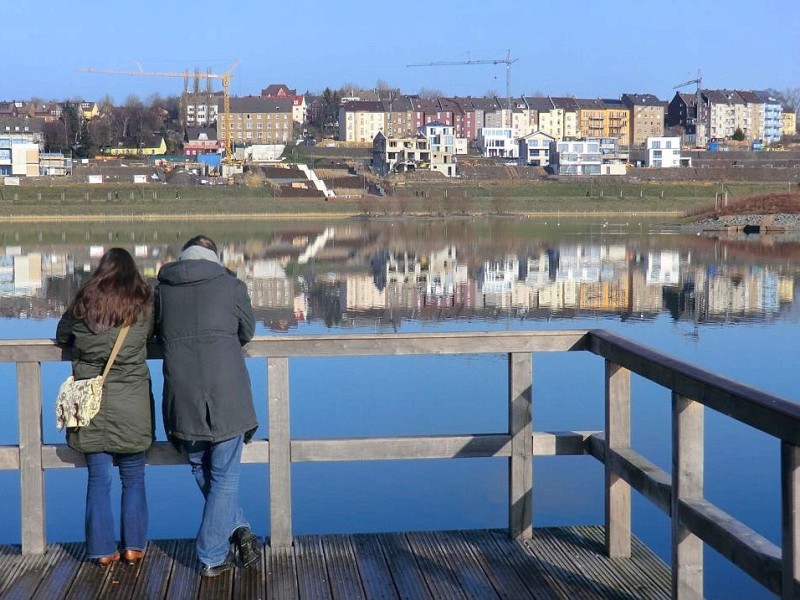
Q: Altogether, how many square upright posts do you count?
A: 6